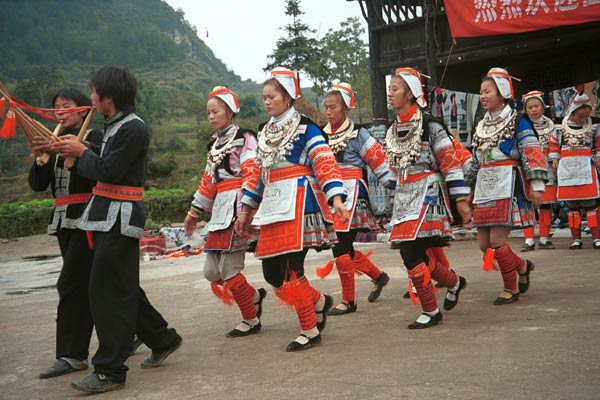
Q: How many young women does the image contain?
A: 7